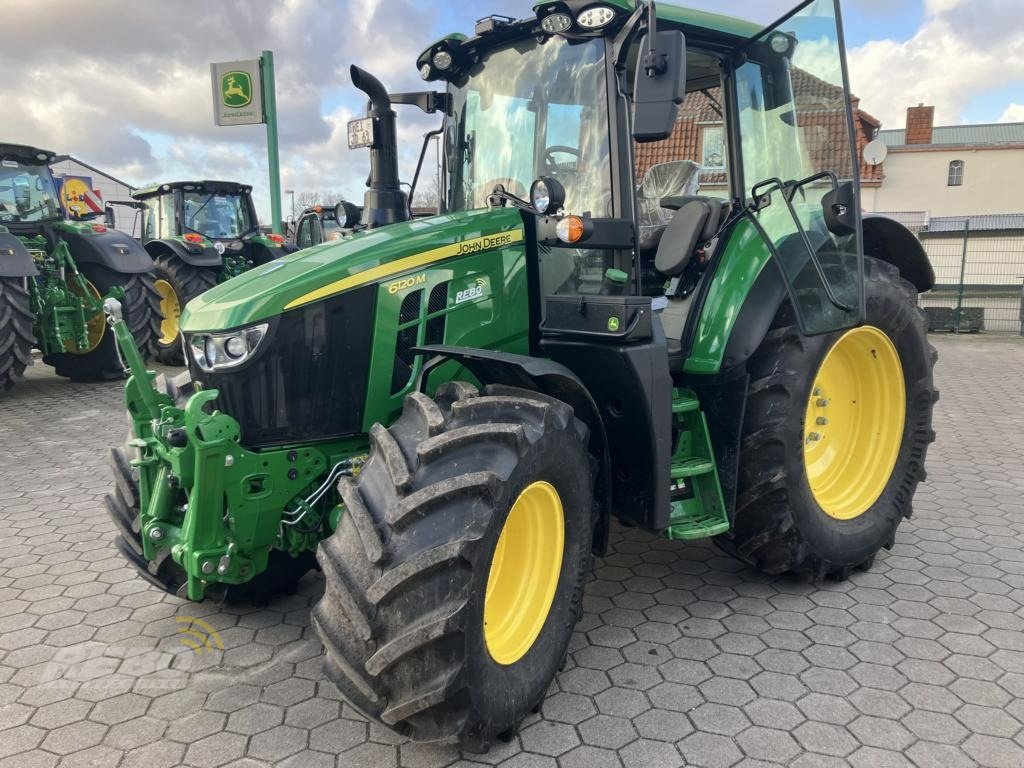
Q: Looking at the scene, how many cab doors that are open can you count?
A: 1